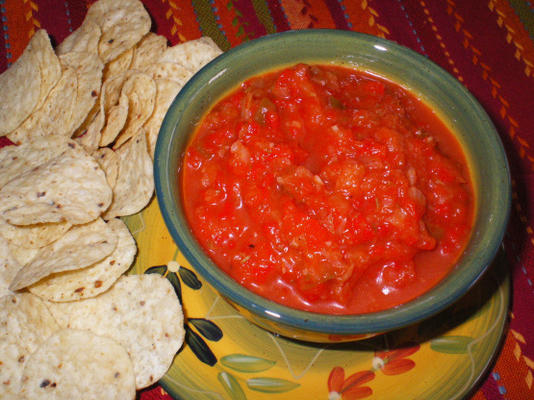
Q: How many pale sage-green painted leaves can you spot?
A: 4